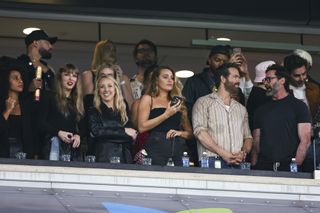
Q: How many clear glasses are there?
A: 6